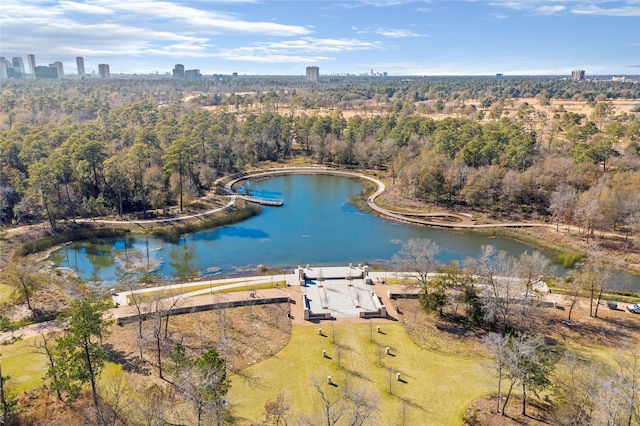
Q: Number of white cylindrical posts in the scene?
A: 6